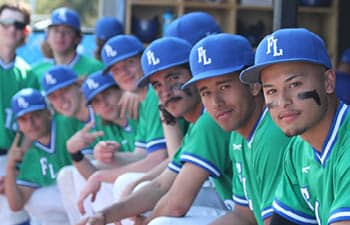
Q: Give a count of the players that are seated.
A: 7